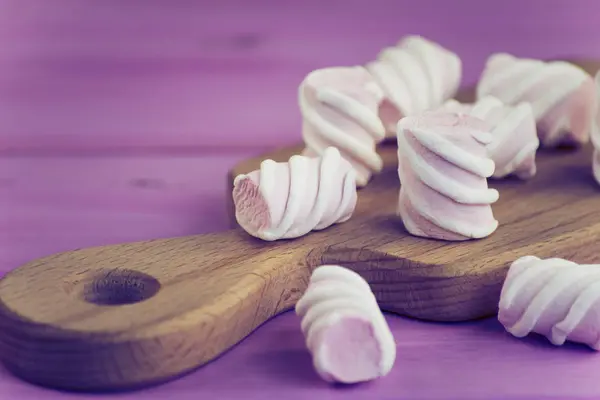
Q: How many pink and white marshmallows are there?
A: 9